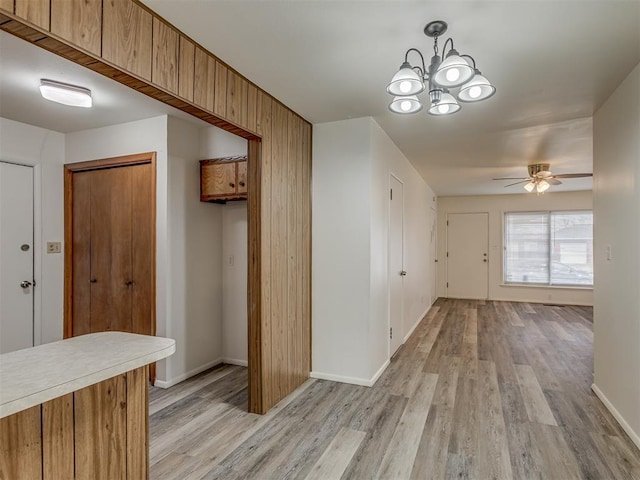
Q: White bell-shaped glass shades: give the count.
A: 5